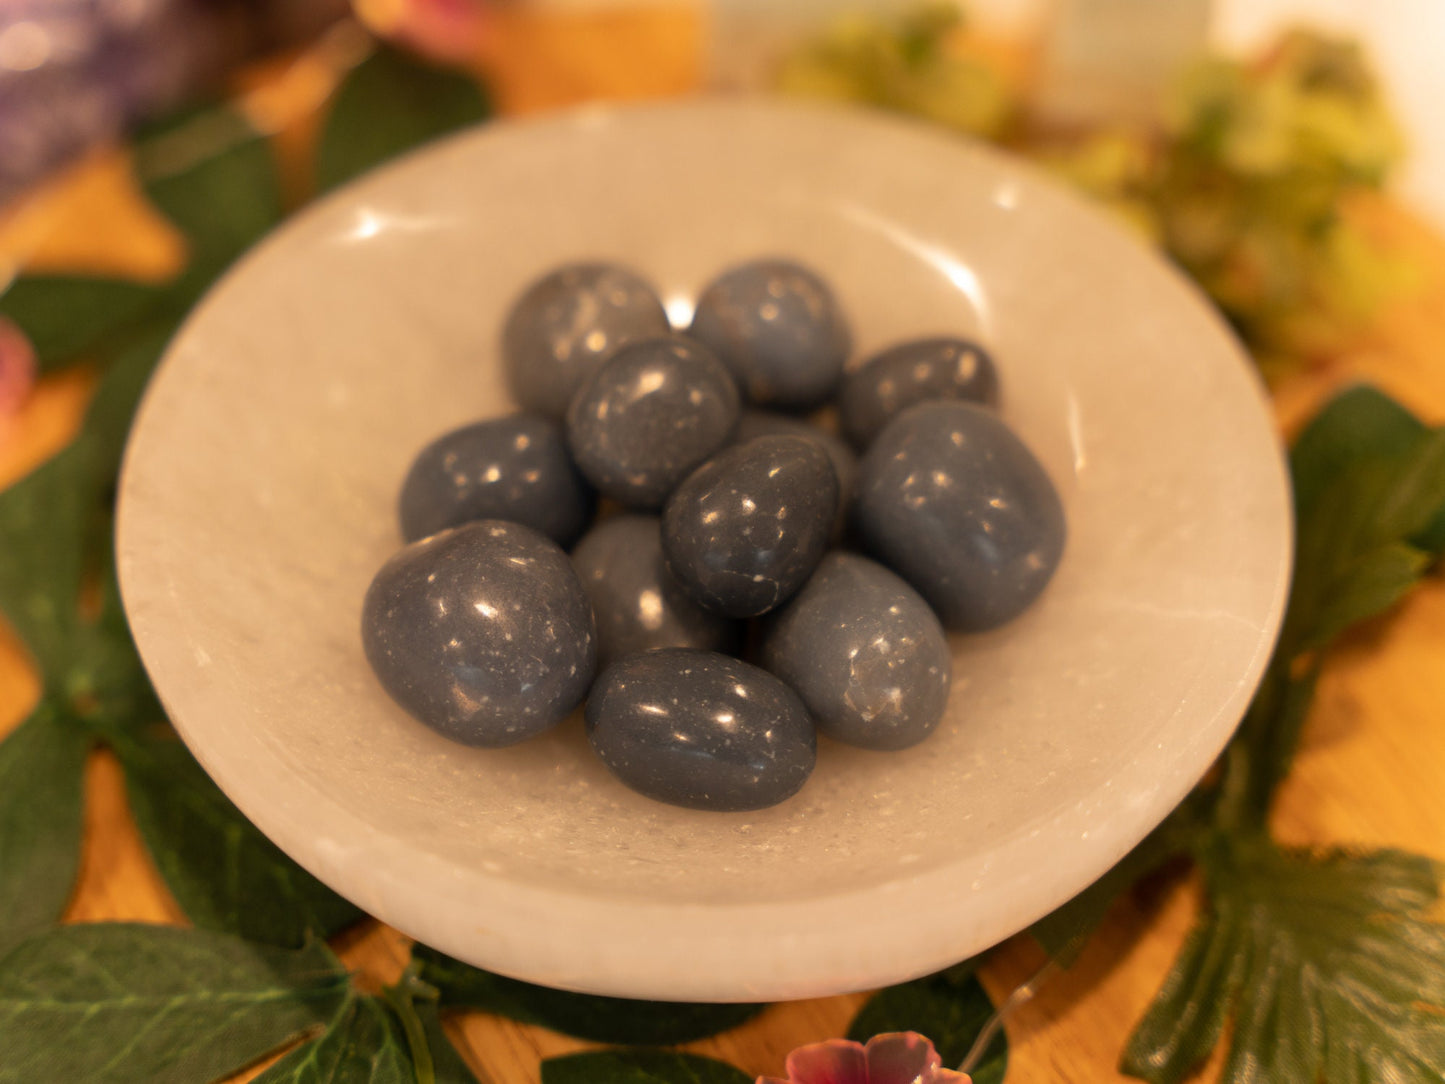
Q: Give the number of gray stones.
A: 12